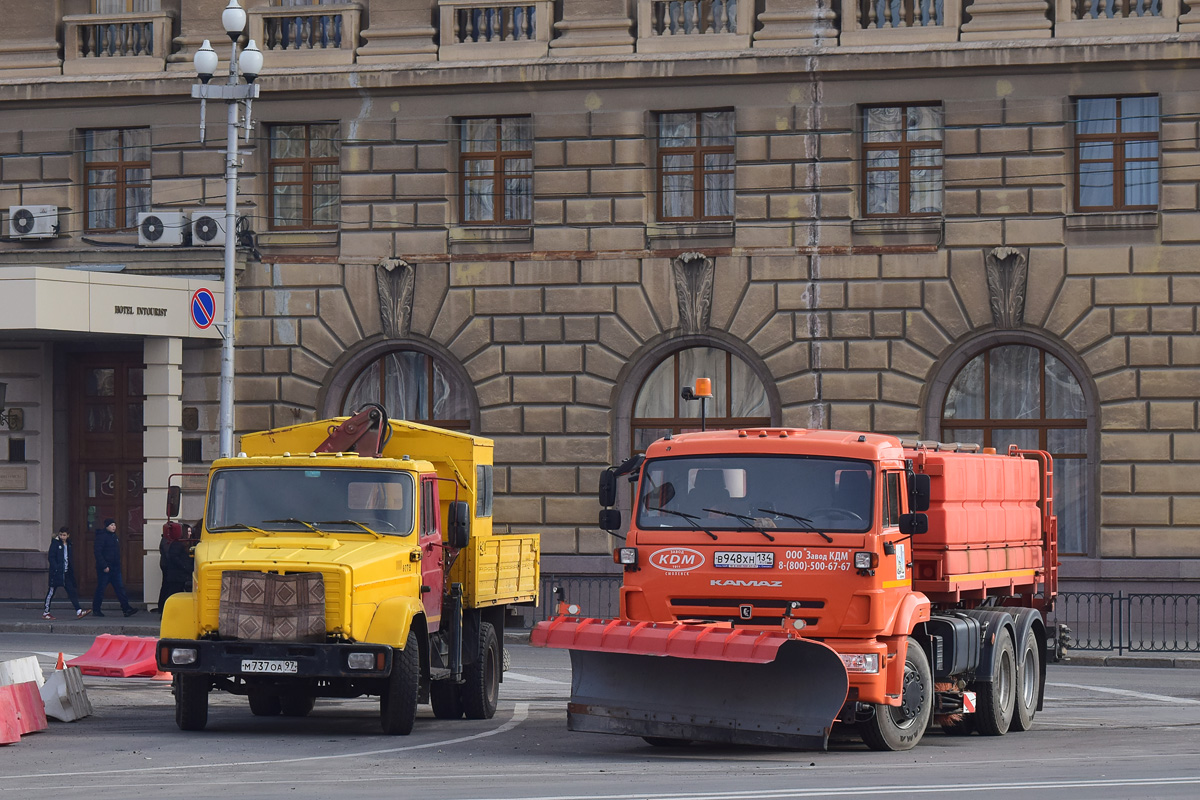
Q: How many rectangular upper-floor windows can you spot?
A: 6